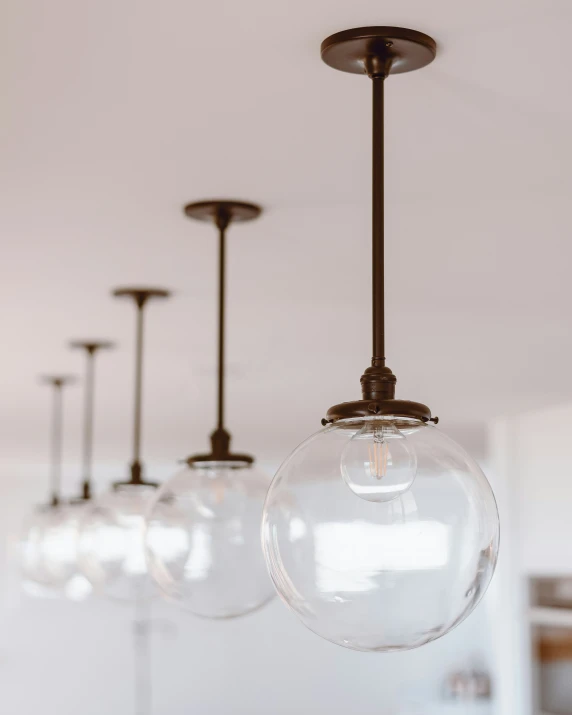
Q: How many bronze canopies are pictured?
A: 5